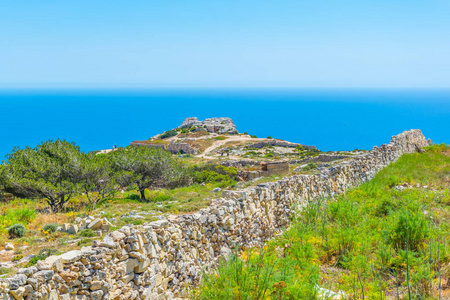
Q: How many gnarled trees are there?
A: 3